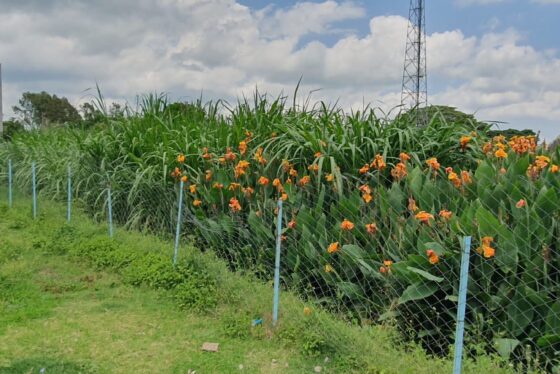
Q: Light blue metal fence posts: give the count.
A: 7